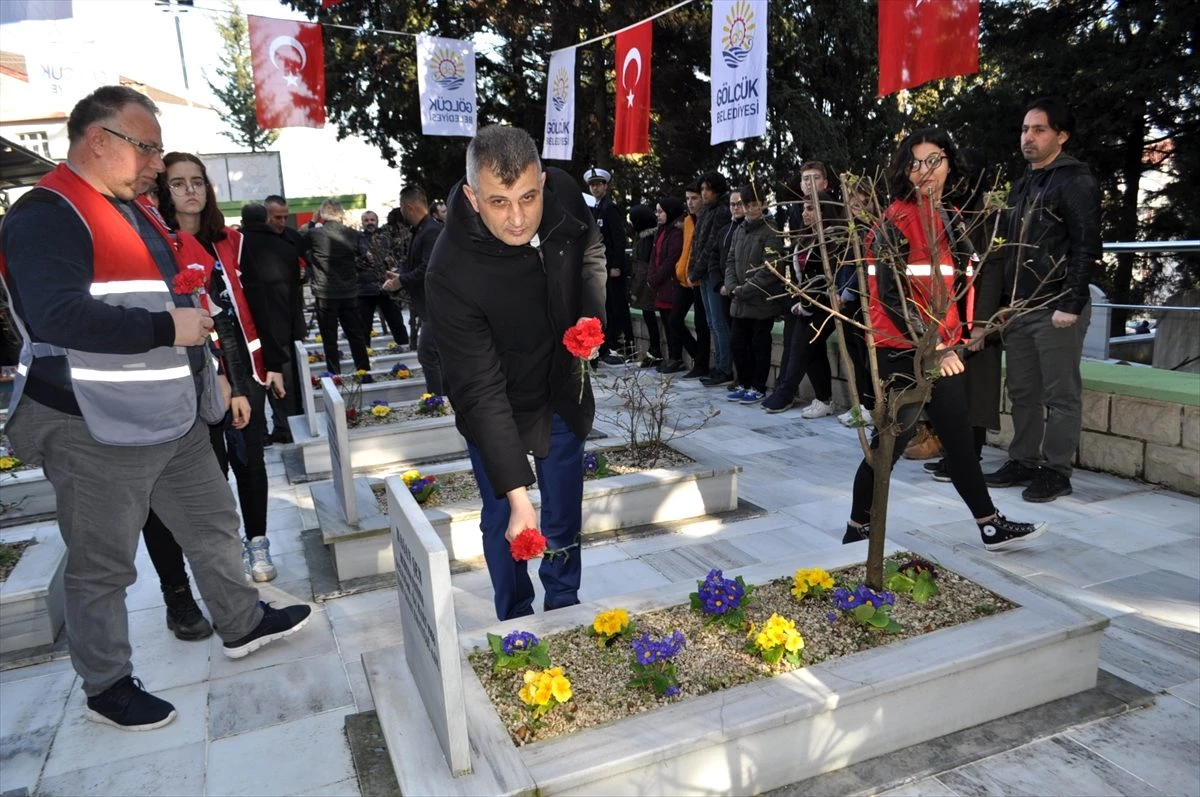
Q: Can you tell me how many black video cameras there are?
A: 0